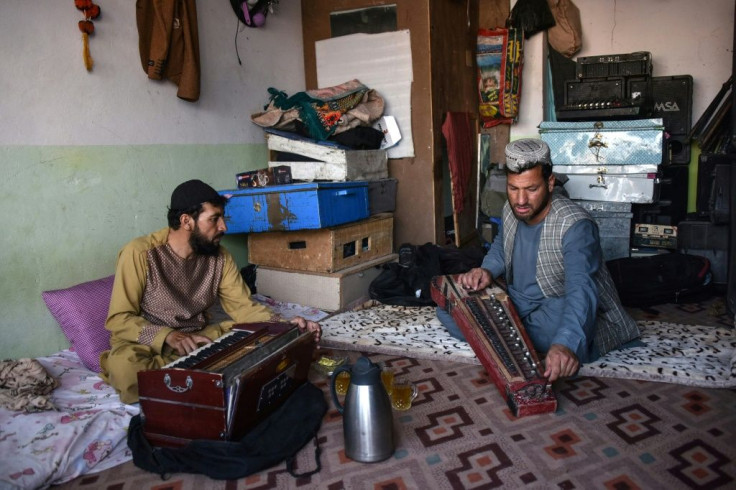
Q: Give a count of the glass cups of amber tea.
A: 3